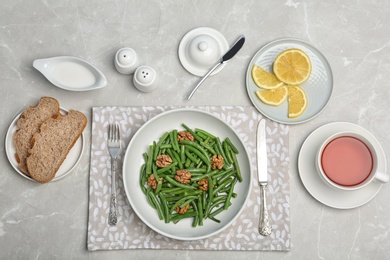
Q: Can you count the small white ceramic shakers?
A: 2